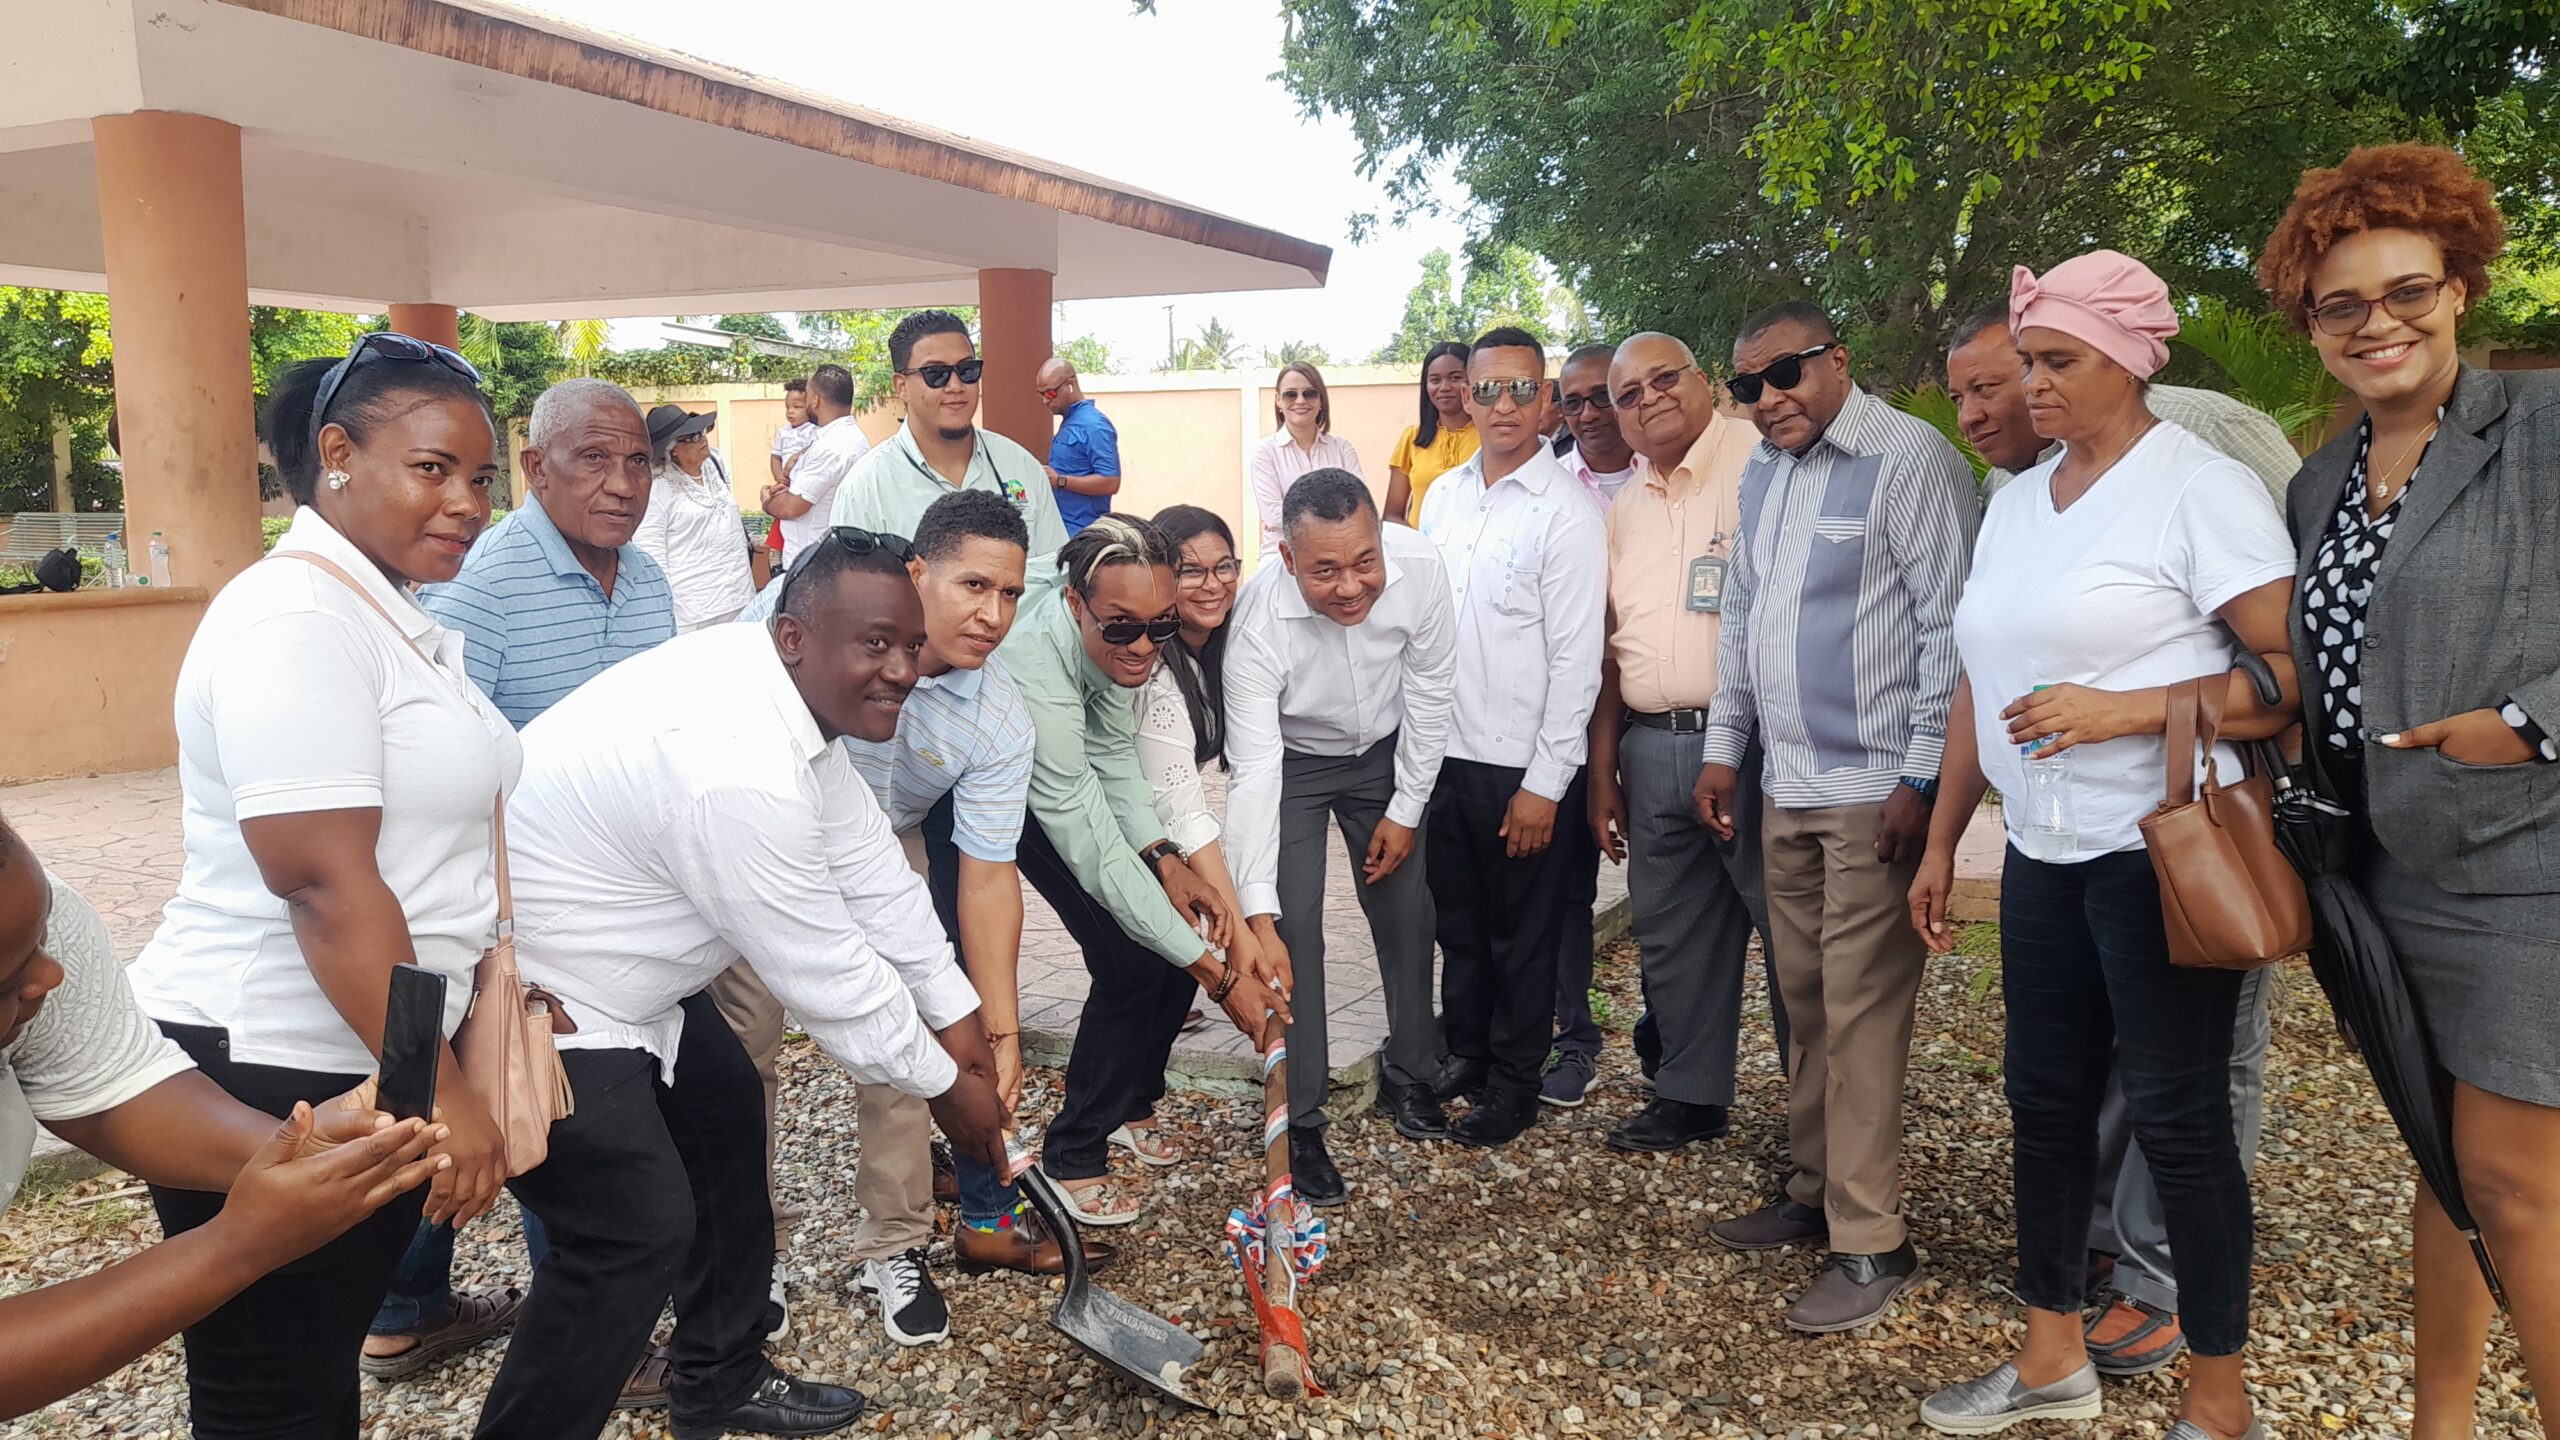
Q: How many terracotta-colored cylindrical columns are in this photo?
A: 3